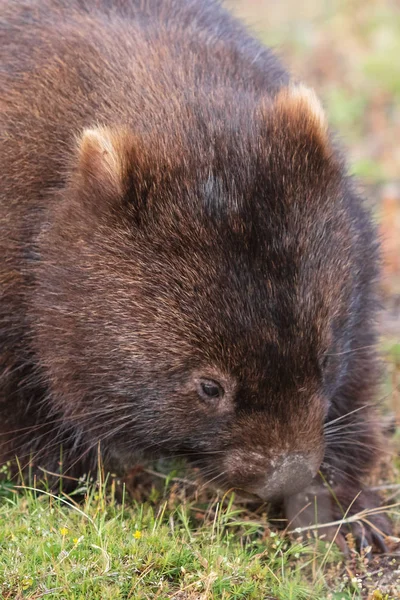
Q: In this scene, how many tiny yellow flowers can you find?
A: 3